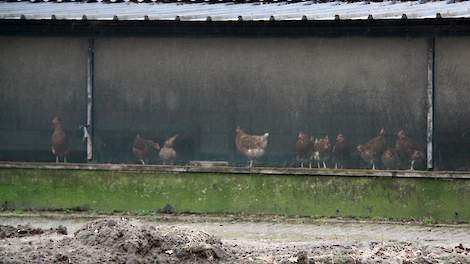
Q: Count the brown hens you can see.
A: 10